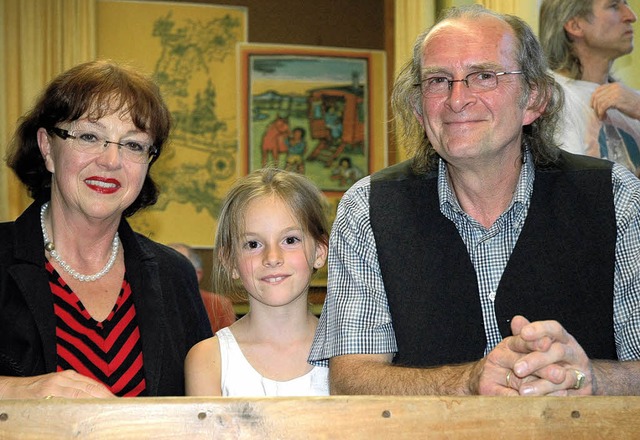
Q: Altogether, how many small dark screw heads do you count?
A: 4